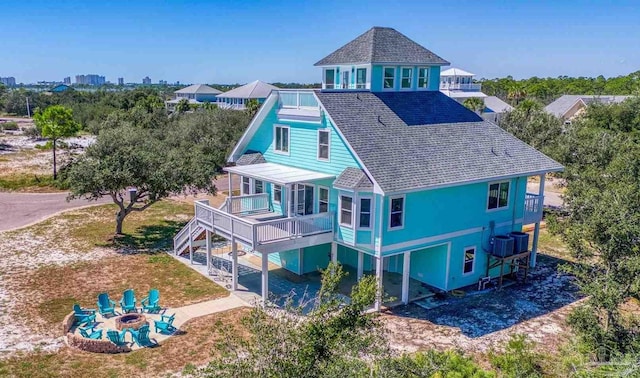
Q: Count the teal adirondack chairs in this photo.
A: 8